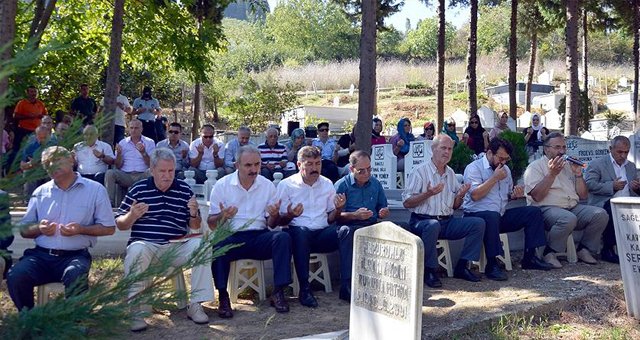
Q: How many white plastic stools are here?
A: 7